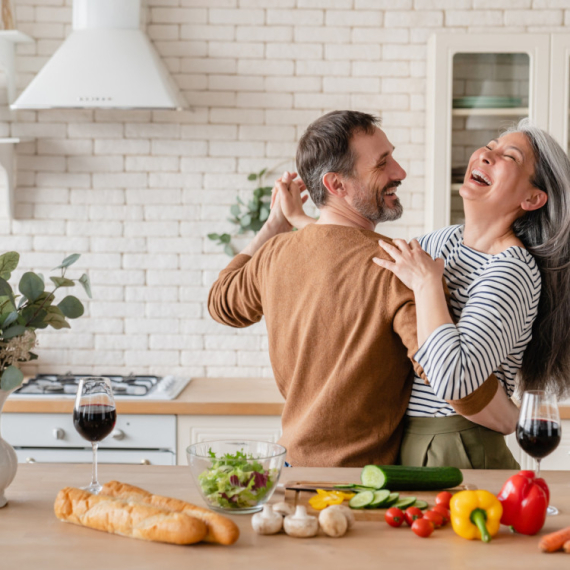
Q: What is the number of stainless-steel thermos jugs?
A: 0